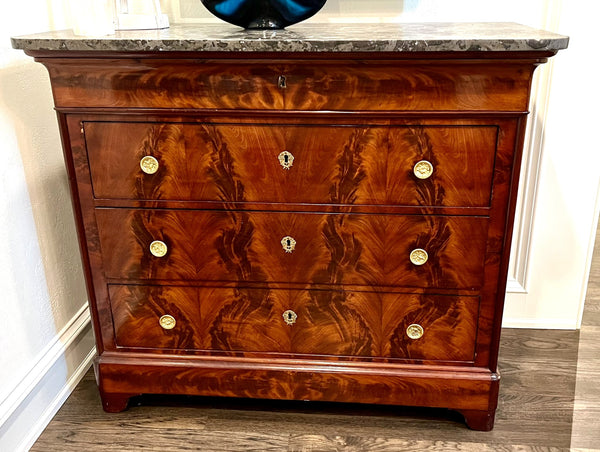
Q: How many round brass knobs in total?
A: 6